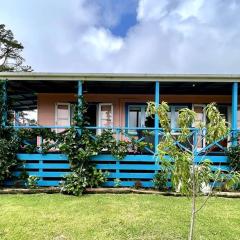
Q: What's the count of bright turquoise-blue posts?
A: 4